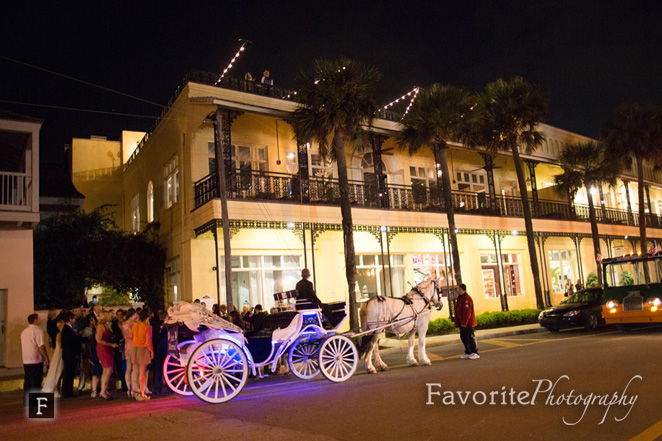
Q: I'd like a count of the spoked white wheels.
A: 4